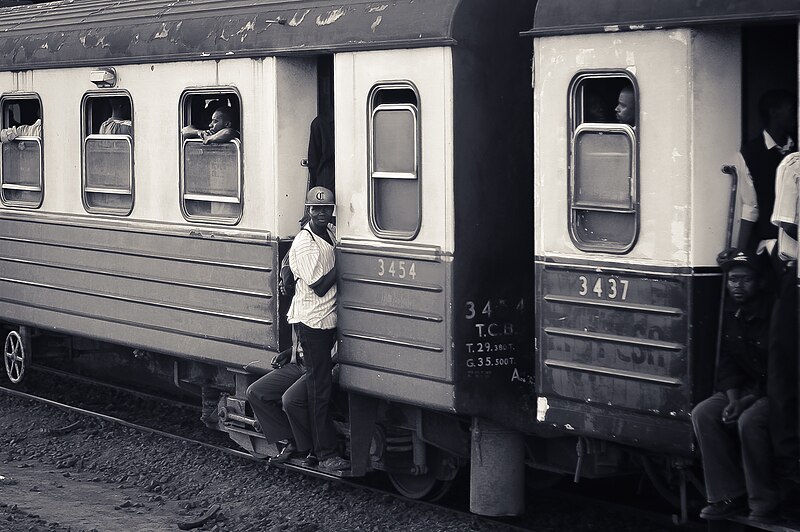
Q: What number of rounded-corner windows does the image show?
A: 5